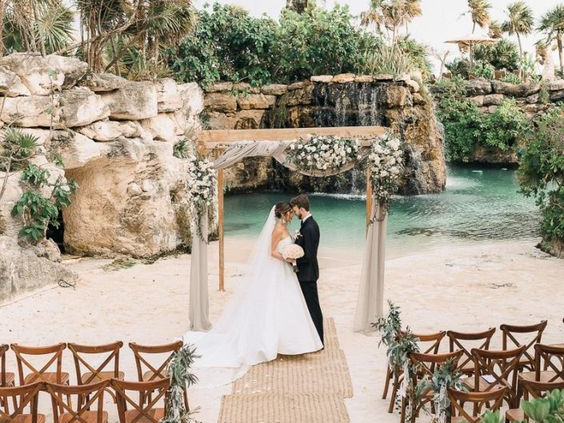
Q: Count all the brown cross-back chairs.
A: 15